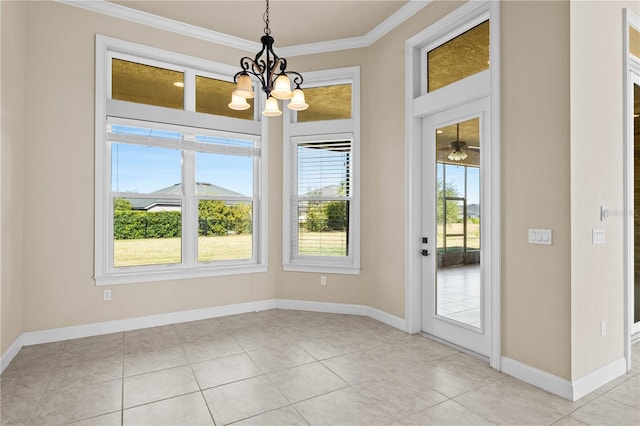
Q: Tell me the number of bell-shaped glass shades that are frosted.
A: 5